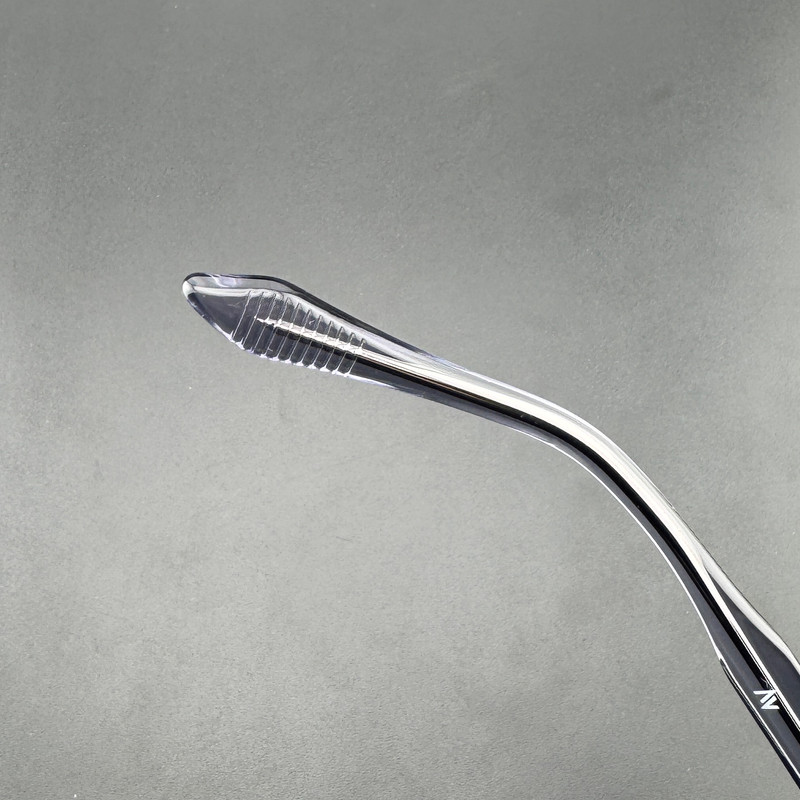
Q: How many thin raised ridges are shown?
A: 11